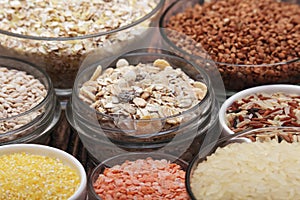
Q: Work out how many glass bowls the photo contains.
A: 6